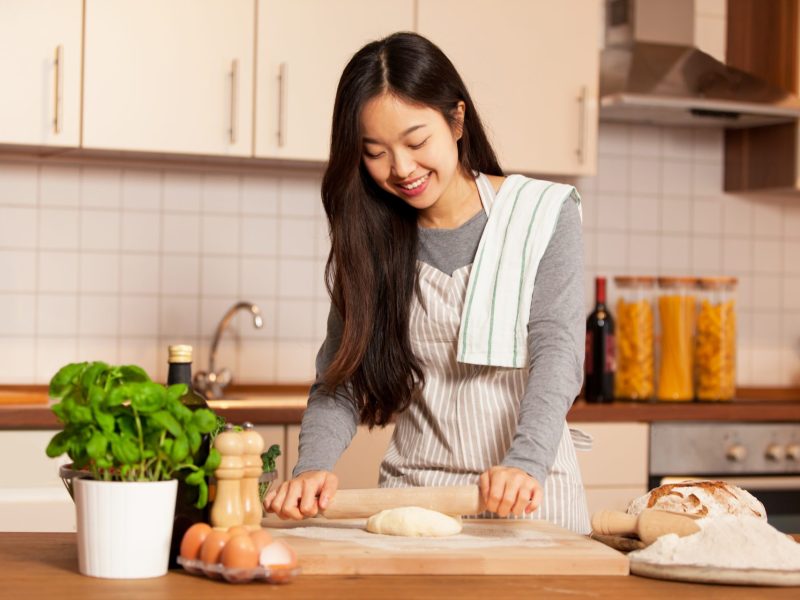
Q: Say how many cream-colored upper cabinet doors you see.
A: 4